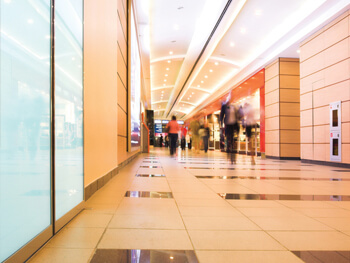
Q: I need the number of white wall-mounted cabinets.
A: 2